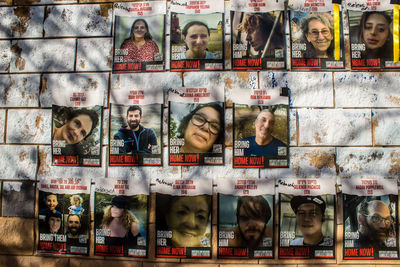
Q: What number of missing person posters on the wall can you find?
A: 15